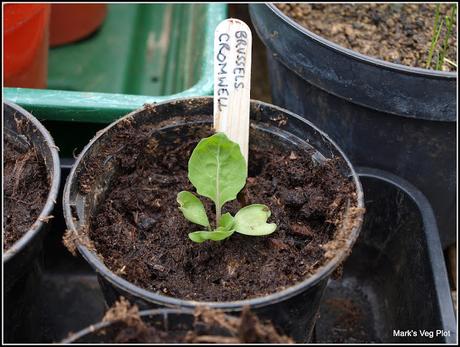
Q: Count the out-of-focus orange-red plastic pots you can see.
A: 2